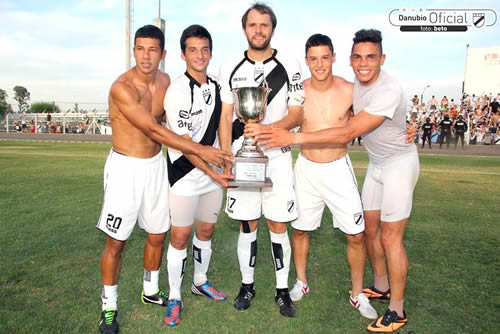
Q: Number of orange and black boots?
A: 2